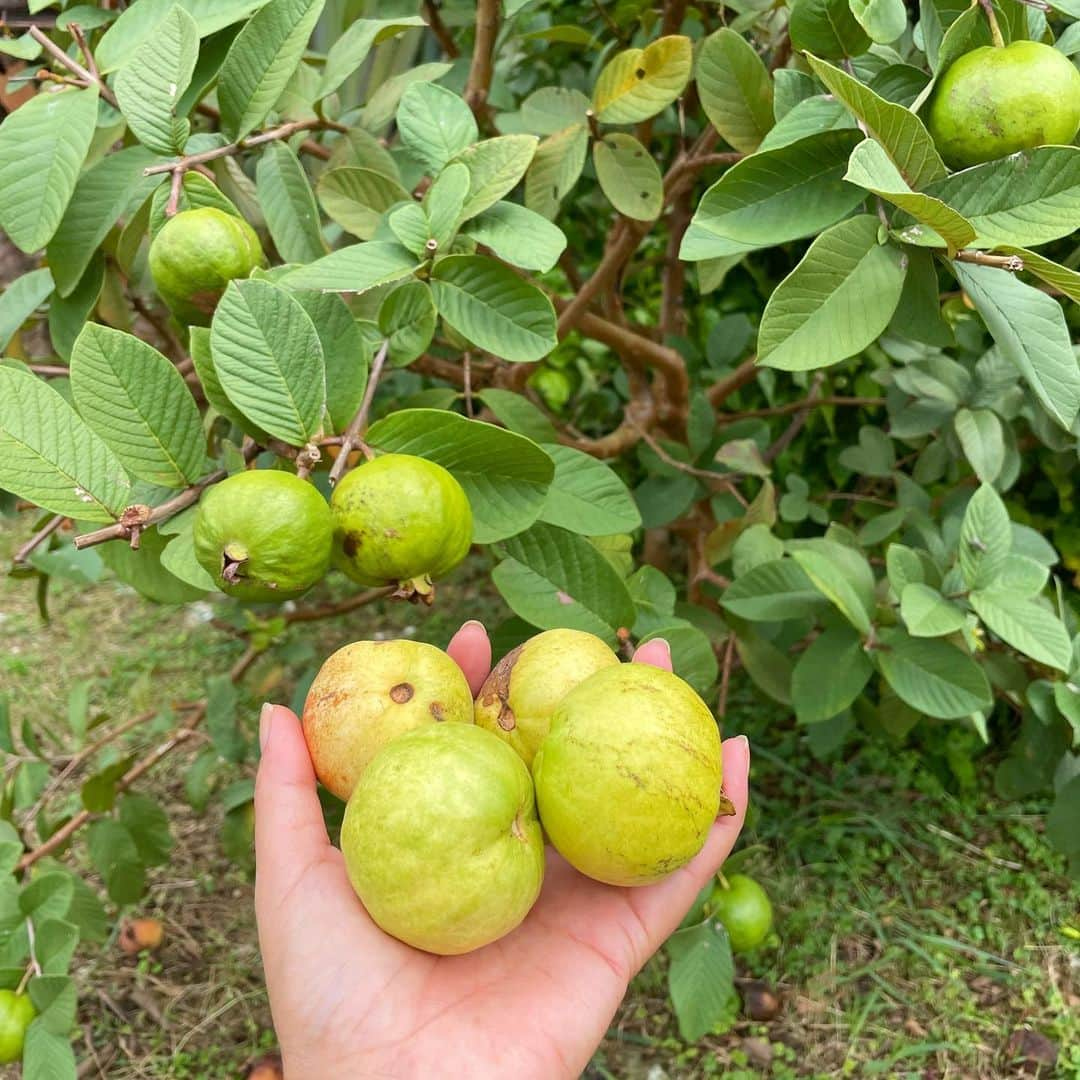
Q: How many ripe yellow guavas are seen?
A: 4